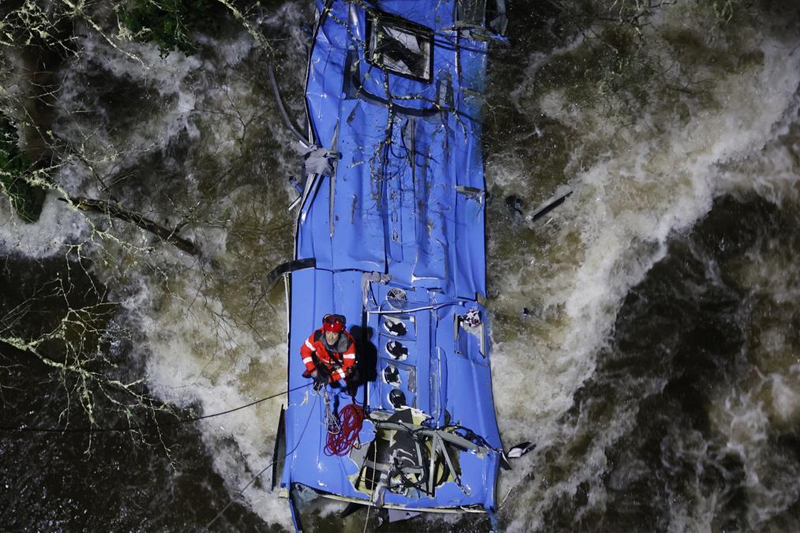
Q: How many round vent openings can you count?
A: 5